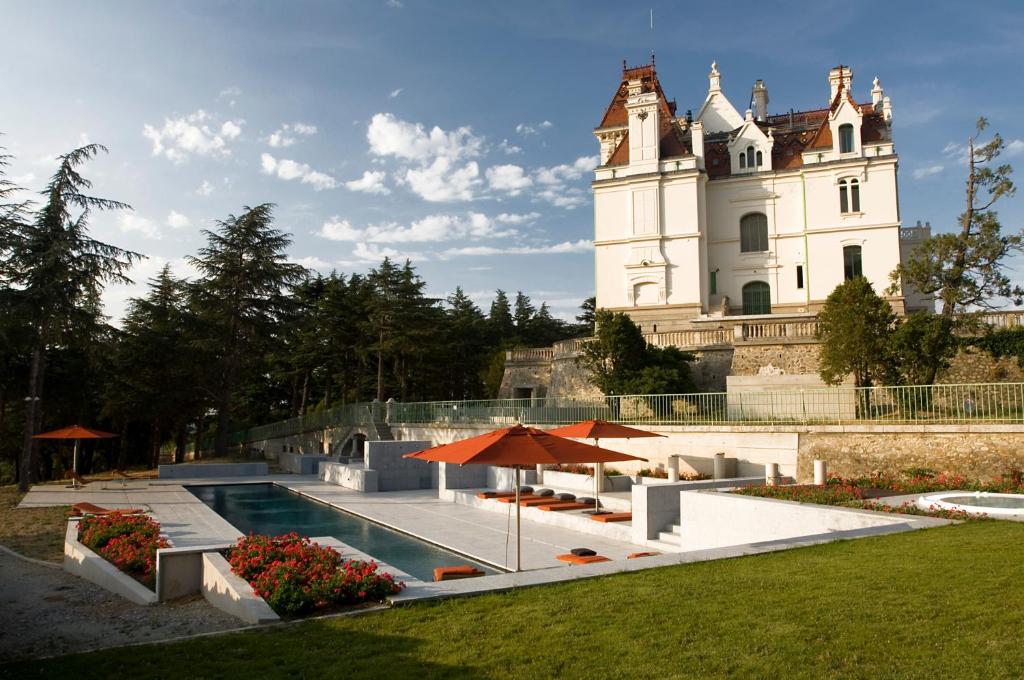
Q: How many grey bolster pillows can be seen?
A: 5